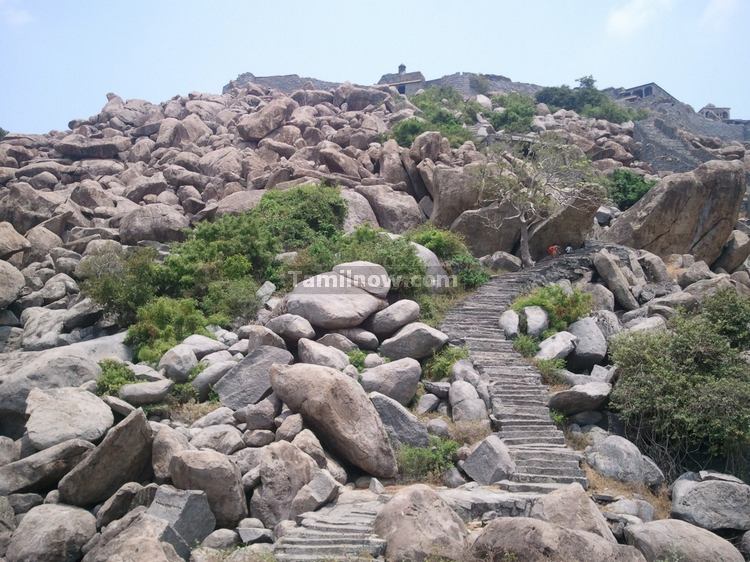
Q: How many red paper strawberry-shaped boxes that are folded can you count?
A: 0